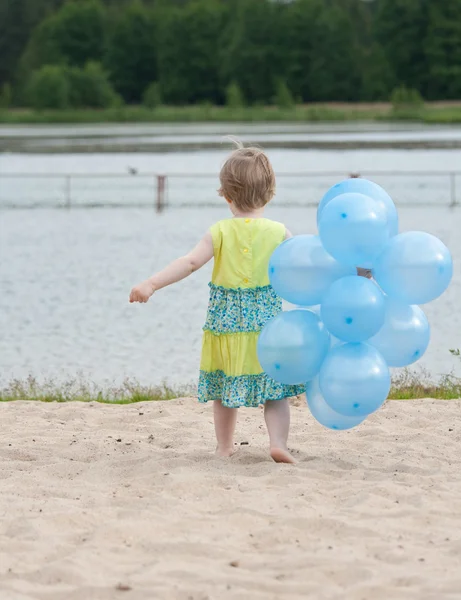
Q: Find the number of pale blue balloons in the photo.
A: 9